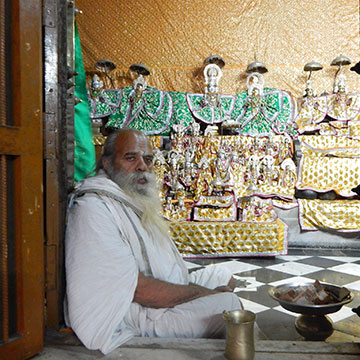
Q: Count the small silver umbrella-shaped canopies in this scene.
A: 6